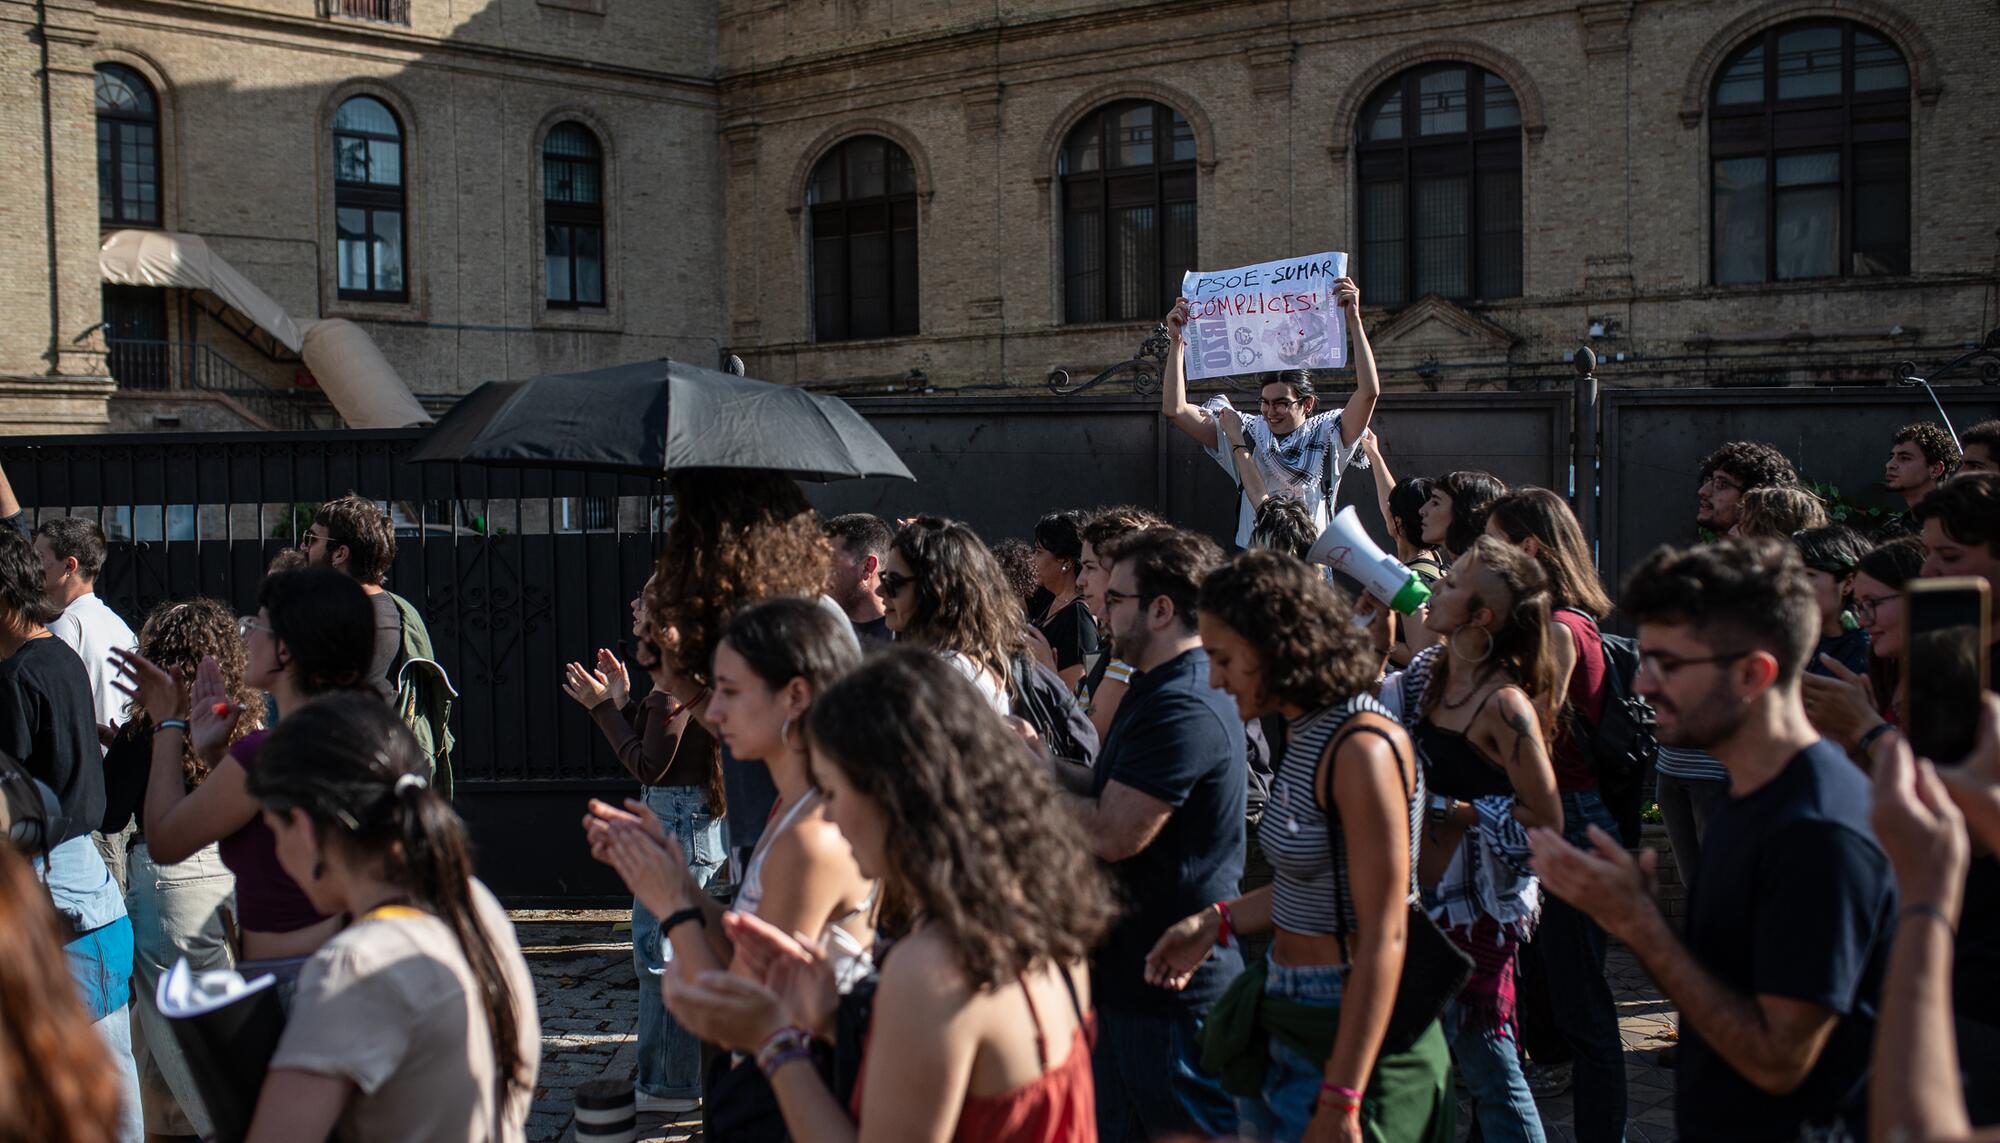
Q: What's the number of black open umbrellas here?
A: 1